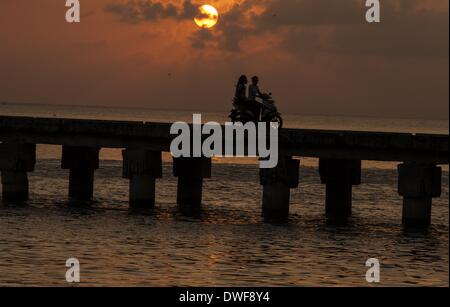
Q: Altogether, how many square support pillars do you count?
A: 7